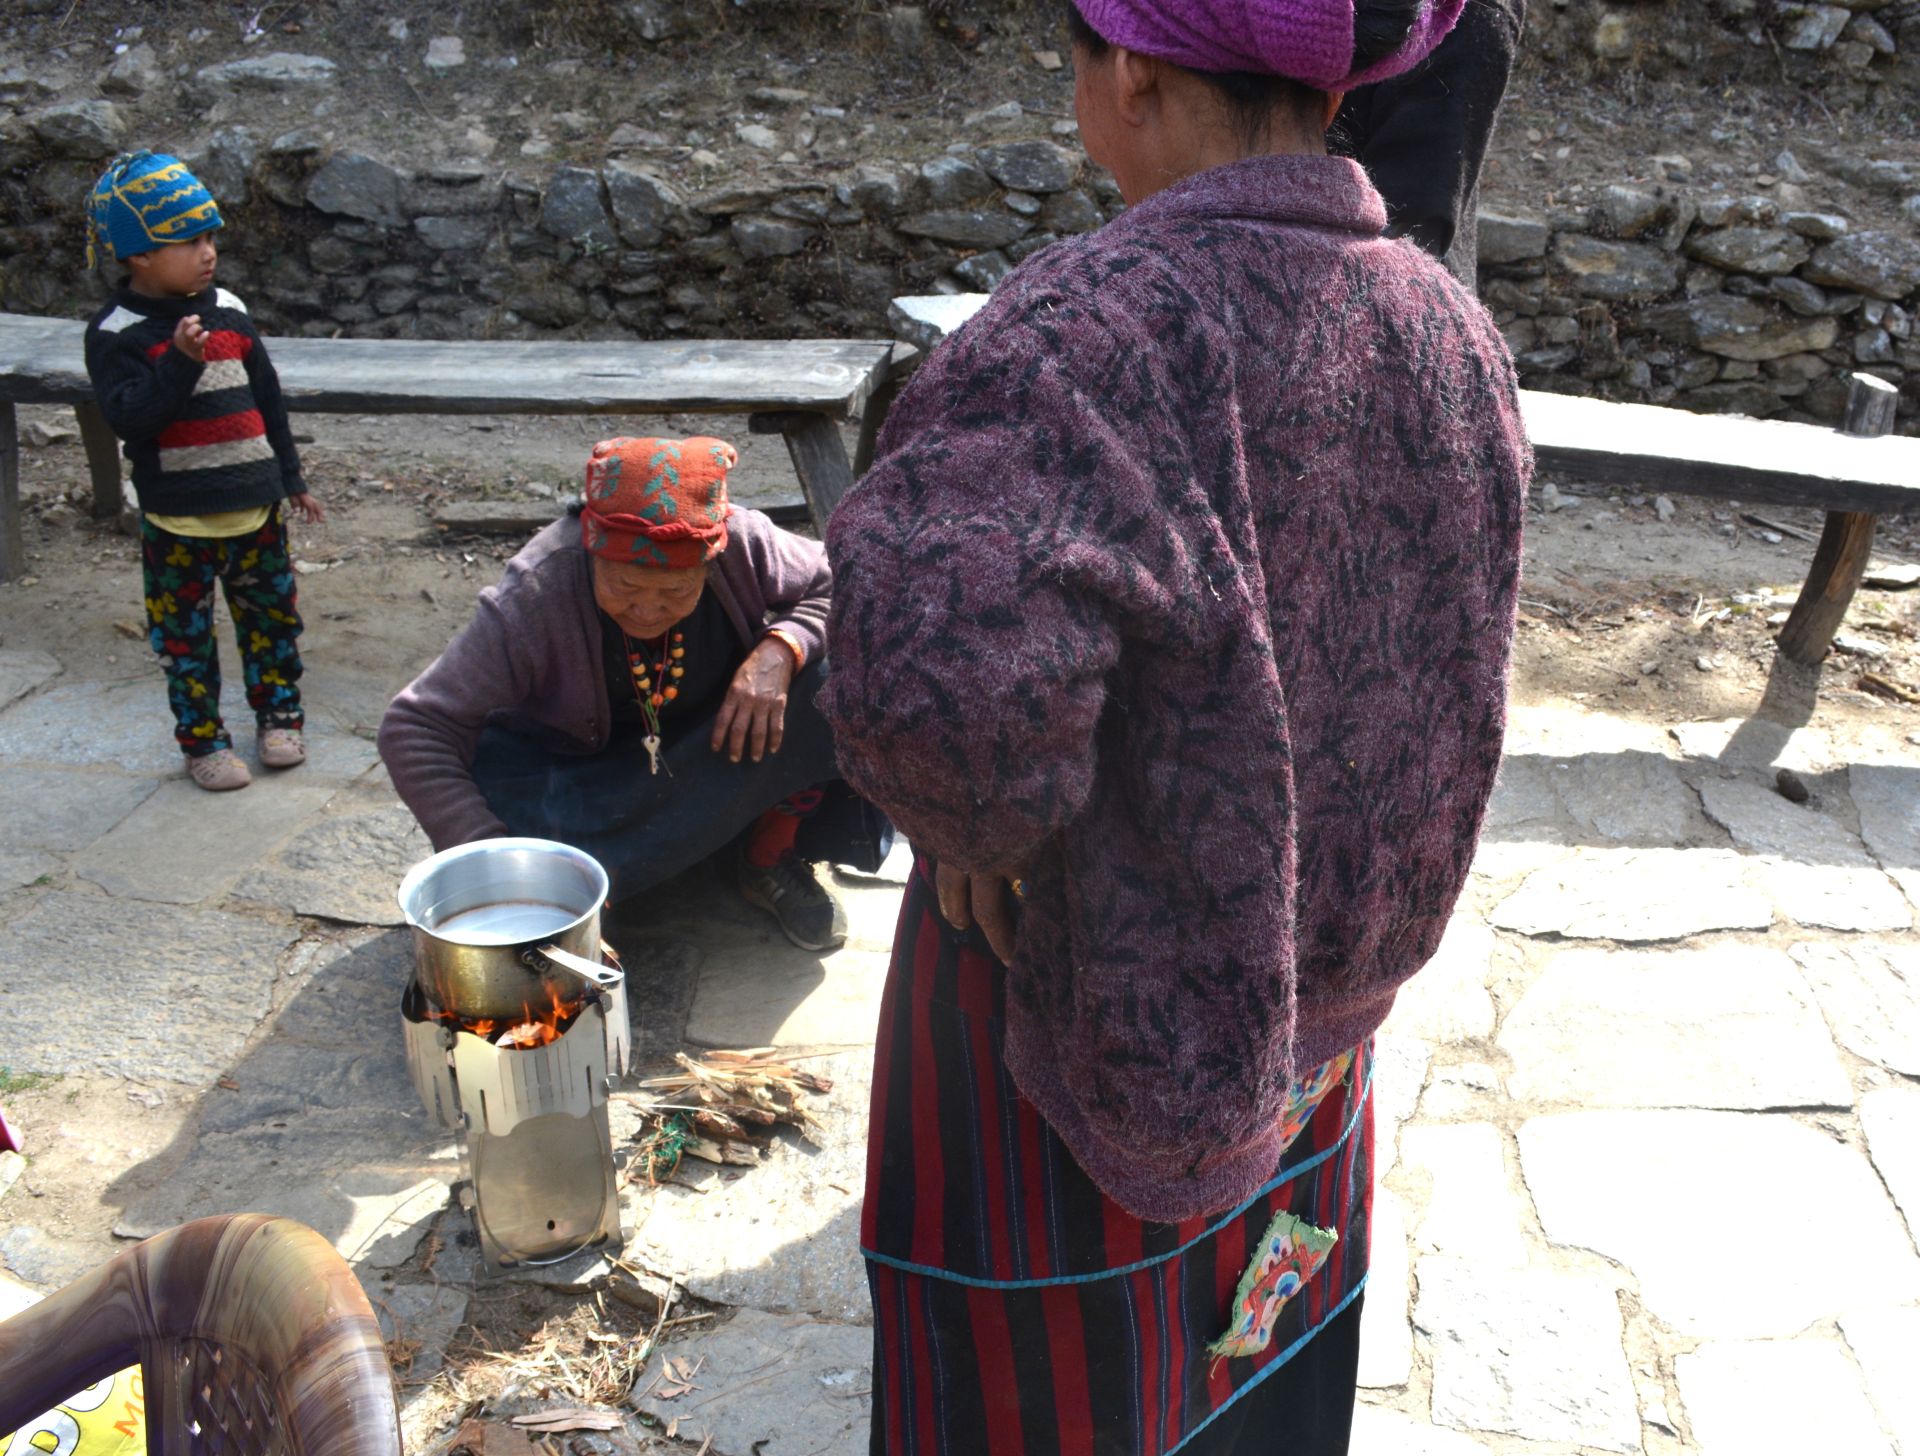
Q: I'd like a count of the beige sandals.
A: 2